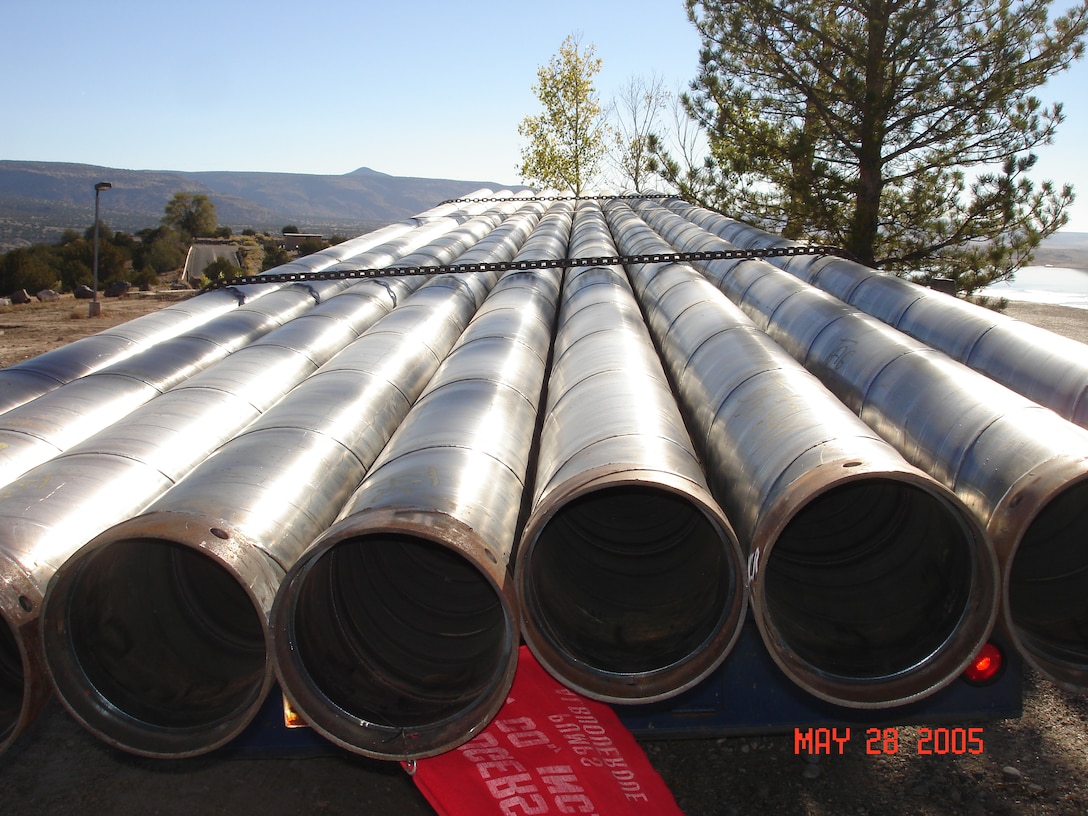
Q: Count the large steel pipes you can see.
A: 9